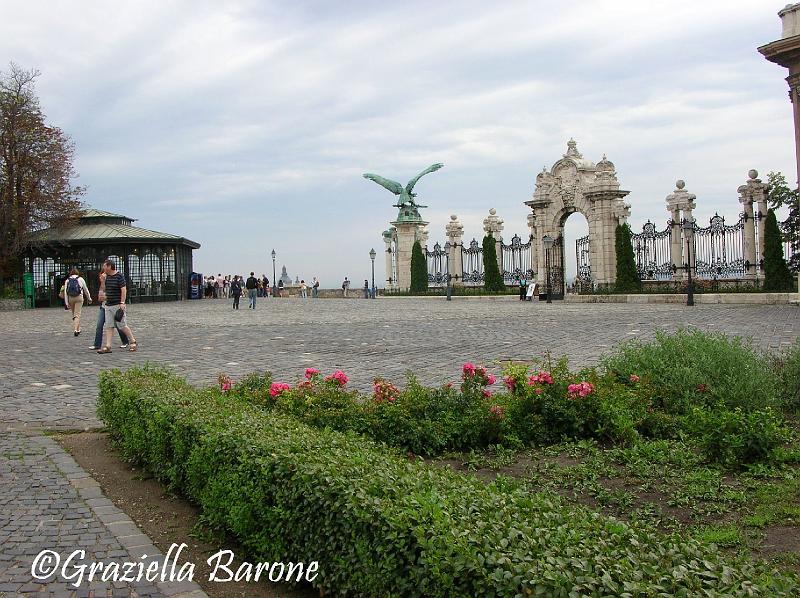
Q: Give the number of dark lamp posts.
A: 5